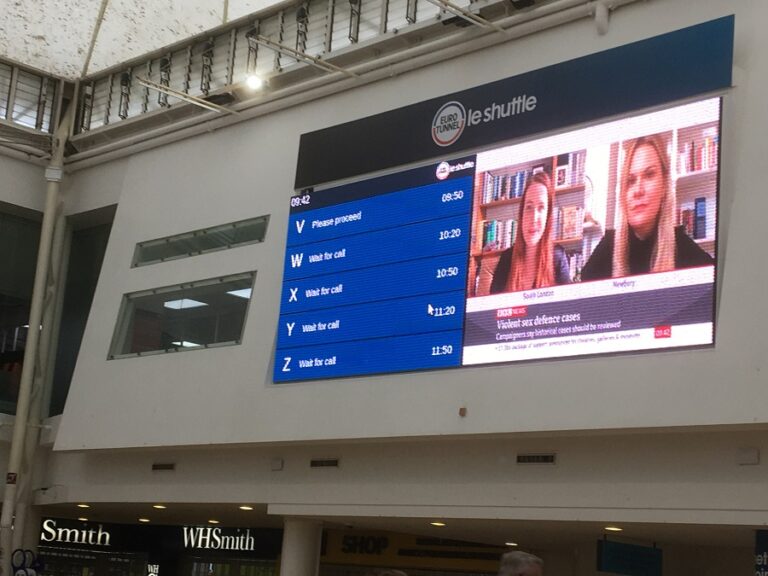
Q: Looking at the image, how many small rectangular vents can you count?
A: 3